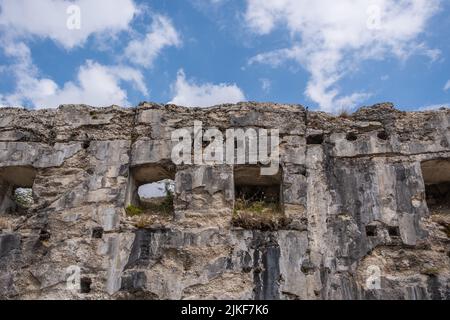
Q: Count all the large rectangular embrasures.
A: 4